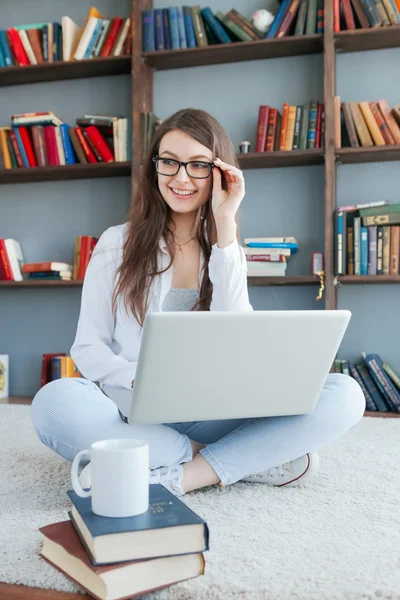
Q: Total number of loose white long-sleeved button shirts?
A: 1